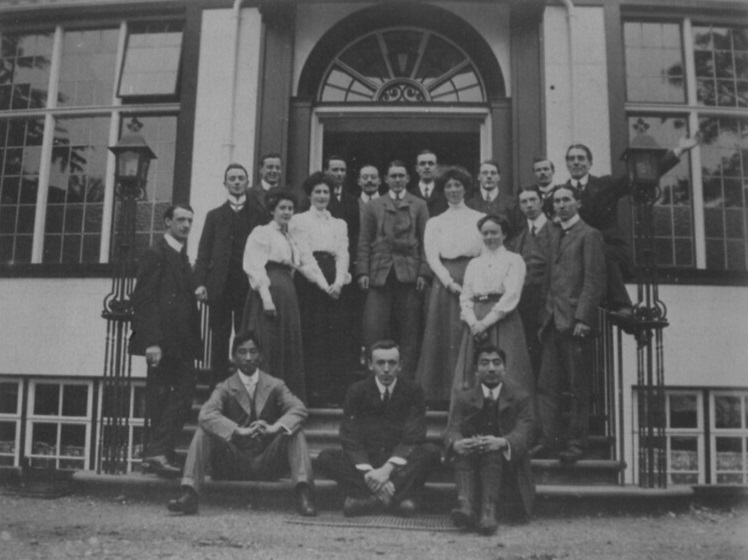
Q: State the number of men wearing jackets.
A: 15